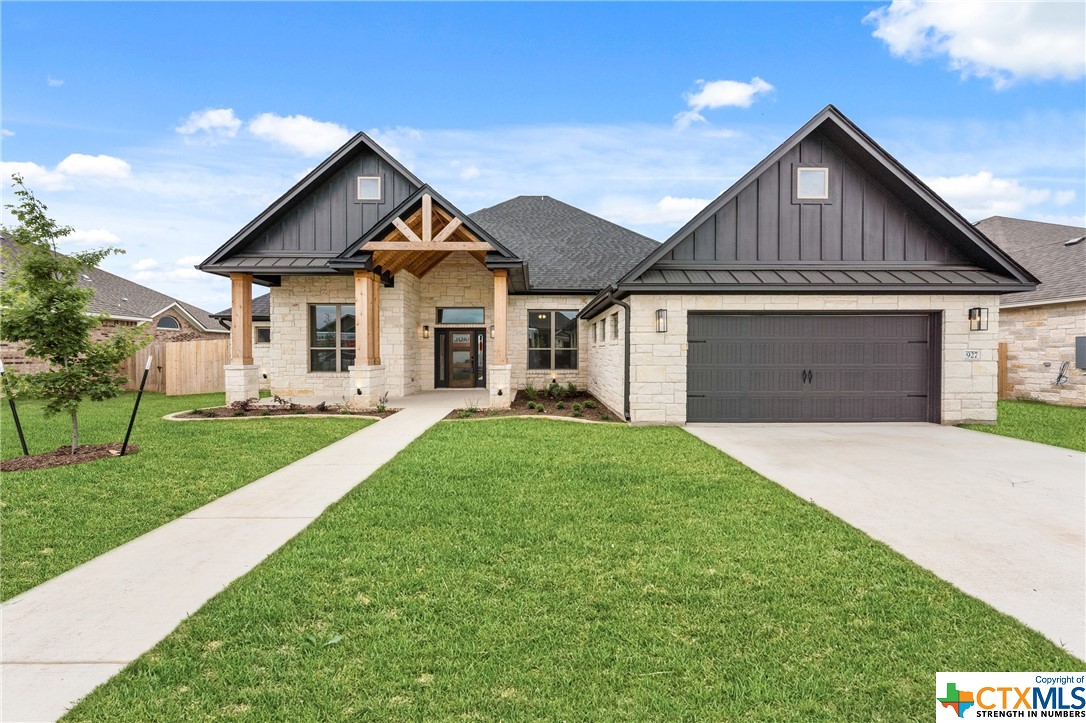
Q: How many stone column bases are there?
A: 3